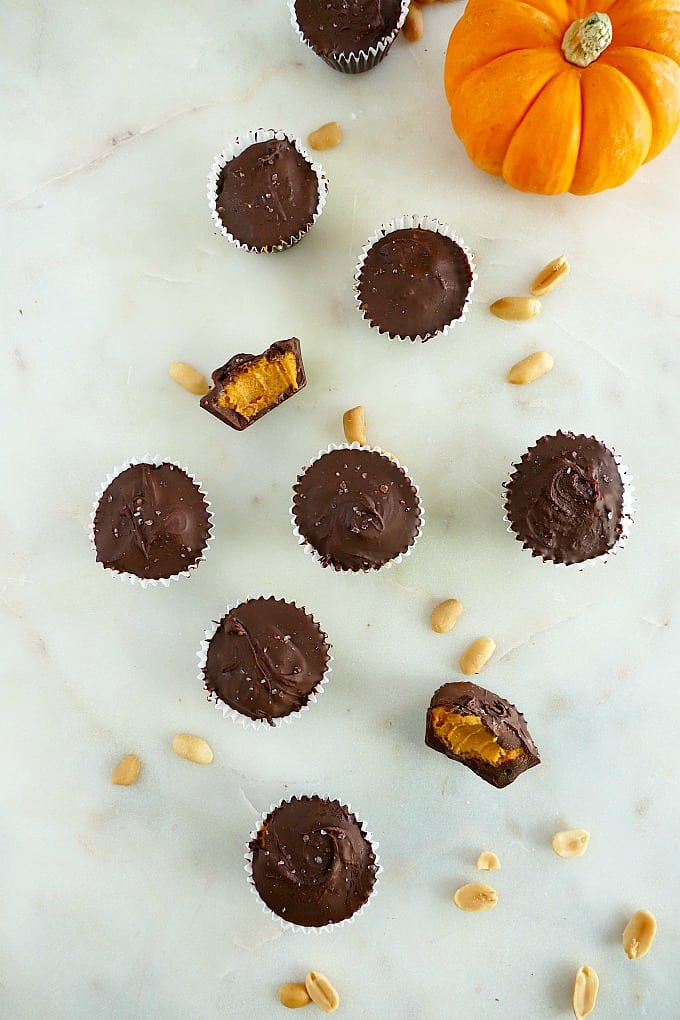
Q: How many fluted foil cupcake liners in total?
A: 8